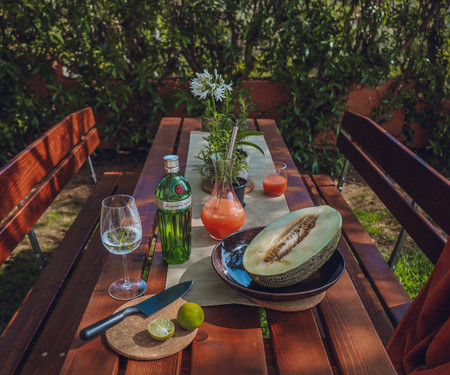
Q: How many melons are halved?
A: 1